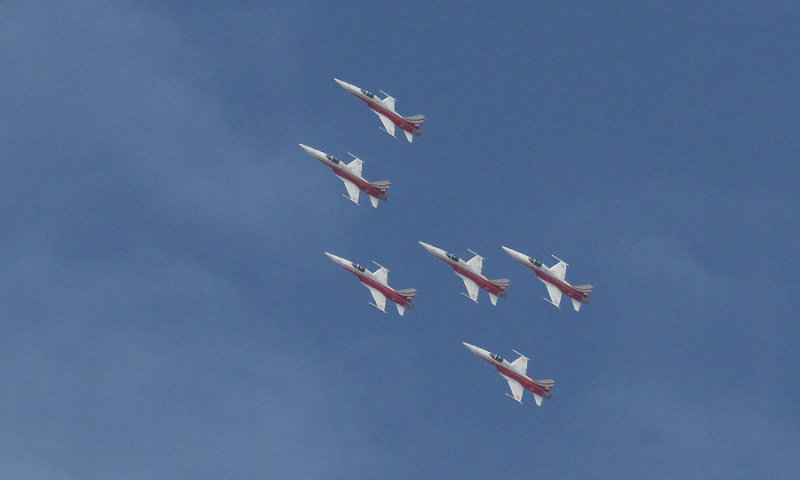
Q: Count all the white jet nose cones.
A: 6